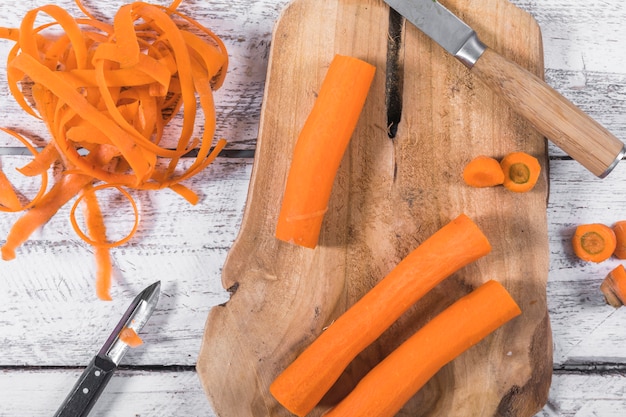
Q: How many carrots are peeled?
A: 3